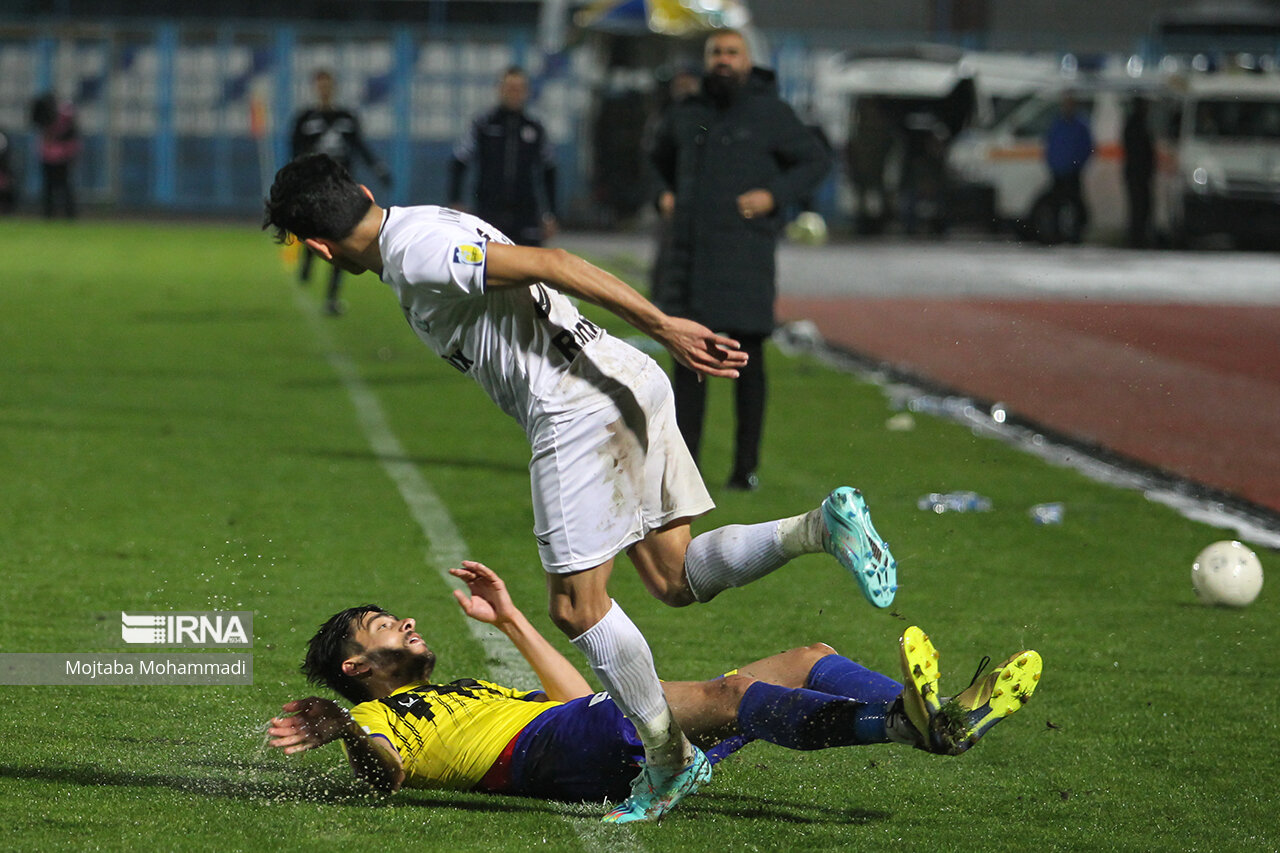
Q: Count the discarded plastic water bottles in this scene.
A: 2